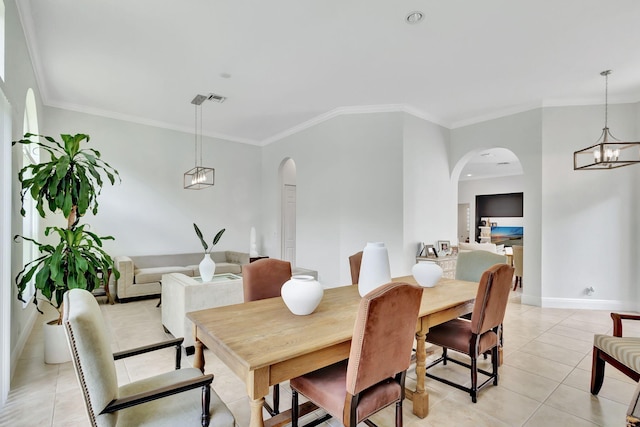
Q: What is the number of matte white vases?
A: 4